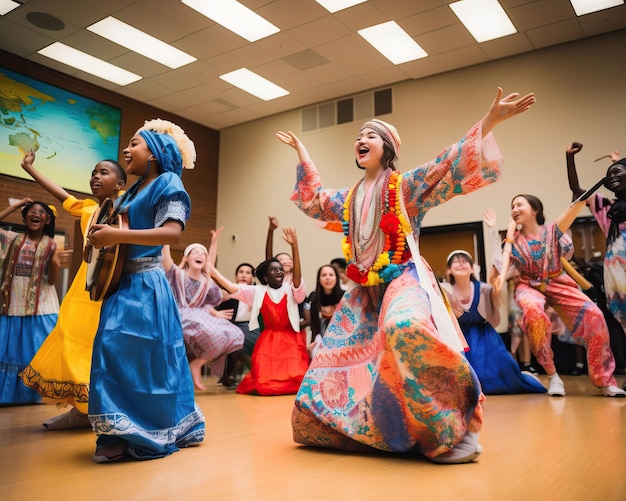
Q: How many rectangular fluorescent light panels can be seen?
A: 9